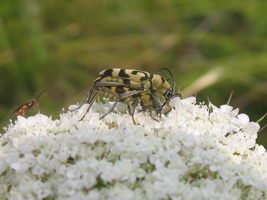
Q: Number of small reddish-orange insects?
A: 1